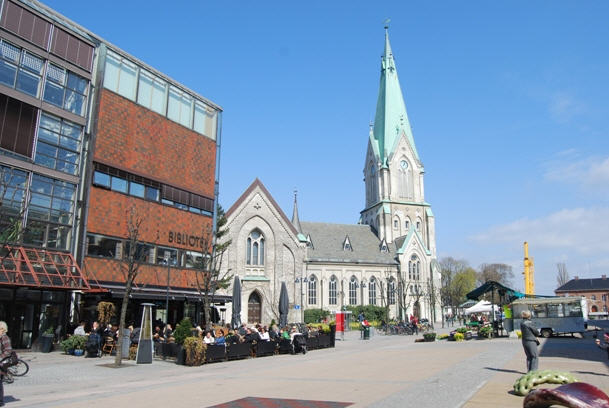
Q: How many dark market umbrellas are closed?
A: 2